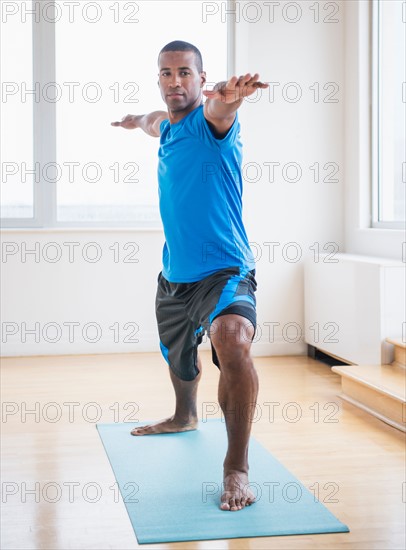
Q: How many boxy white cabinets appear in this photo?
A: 1